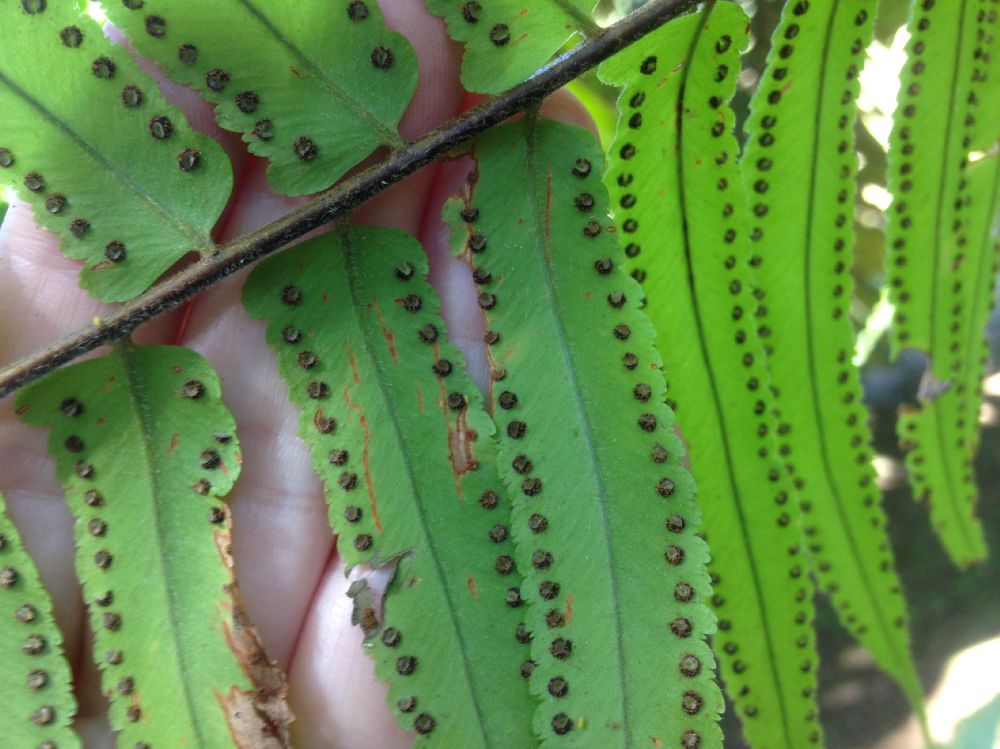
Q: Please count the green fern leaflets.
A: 11